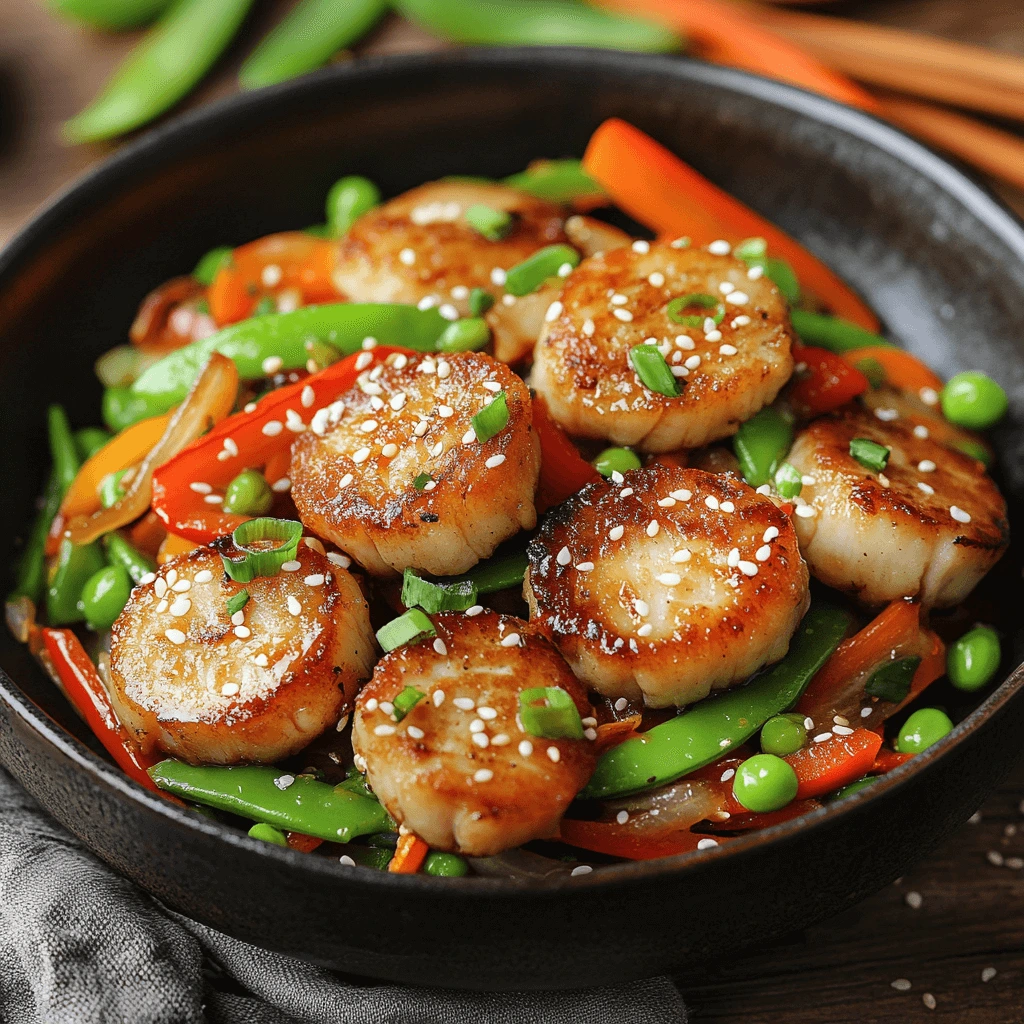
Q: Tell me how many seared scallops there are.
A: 7